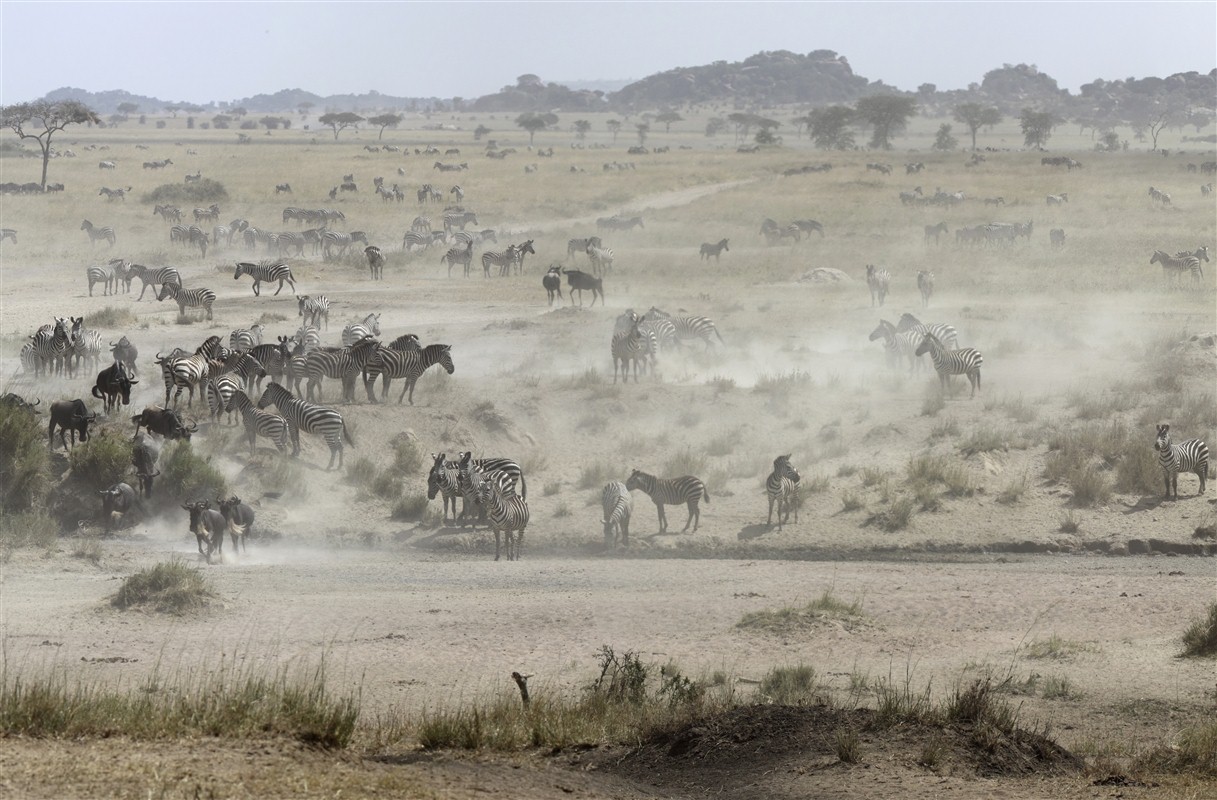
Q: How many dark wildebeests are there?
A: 12